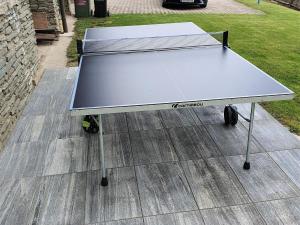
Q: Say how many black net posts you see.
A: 2